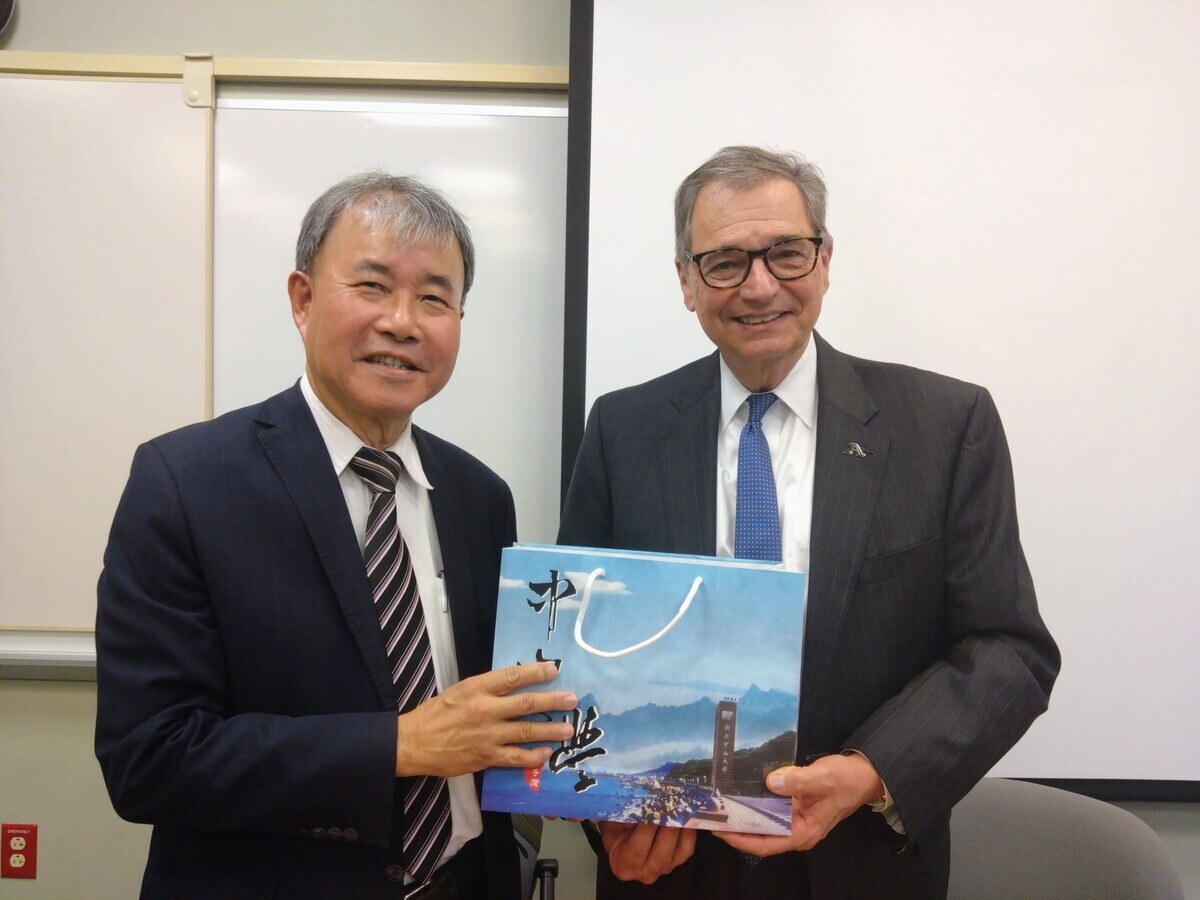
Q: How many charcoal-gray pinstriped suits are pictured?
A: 1